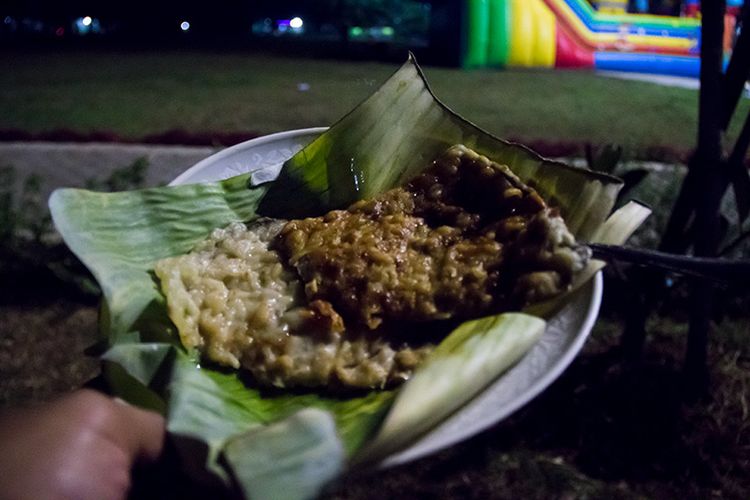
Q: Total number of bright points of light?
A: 3